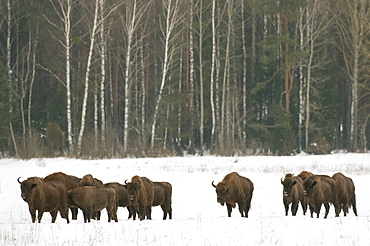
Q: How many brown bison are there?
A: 12